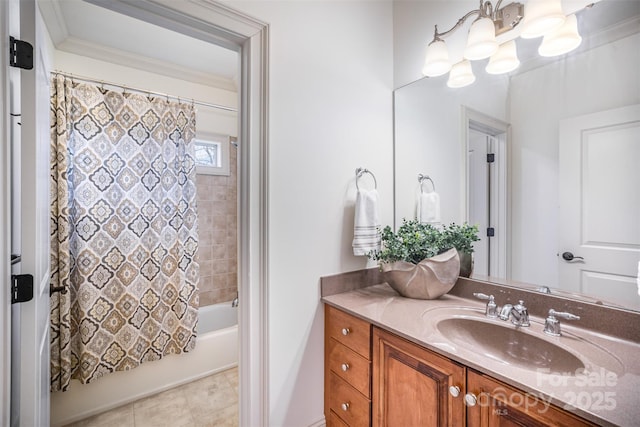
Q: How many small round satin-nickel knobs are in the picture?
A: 5